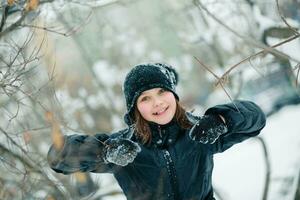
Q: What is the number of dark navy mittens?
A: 2